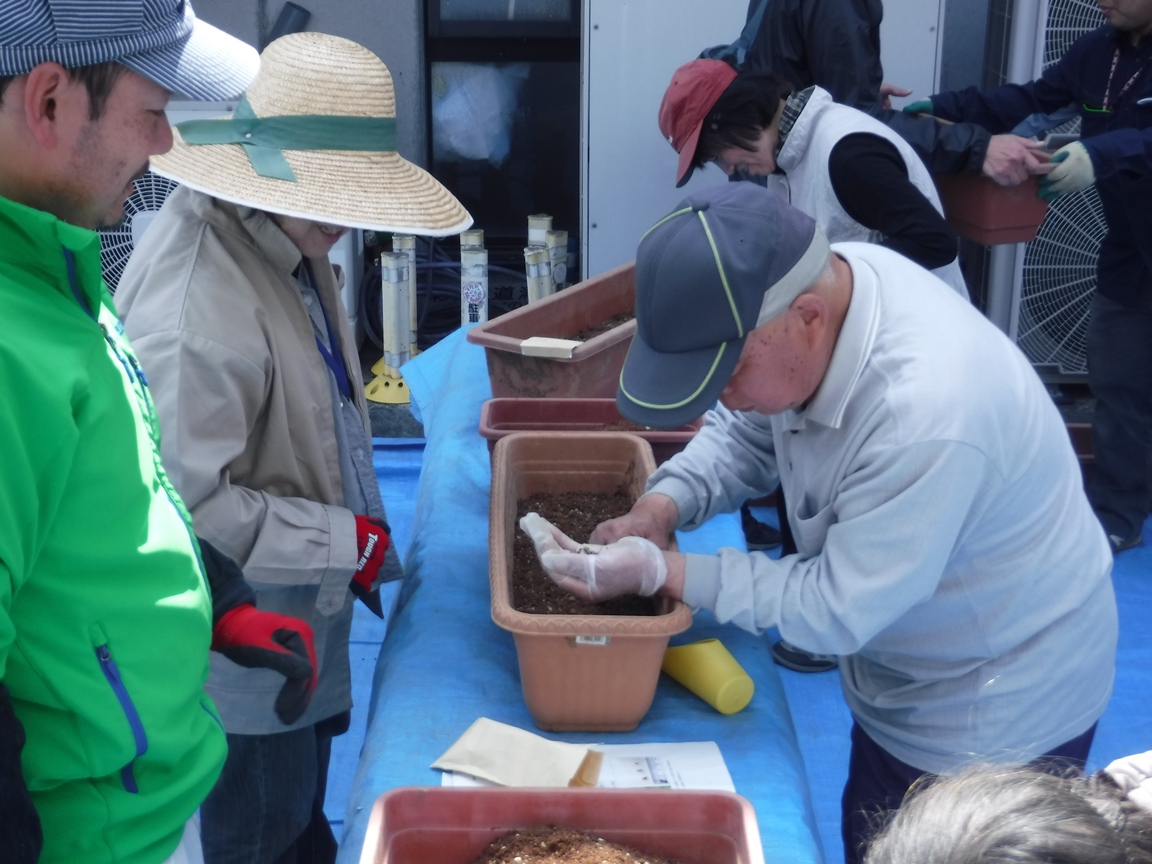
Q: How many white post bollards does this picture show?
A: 7